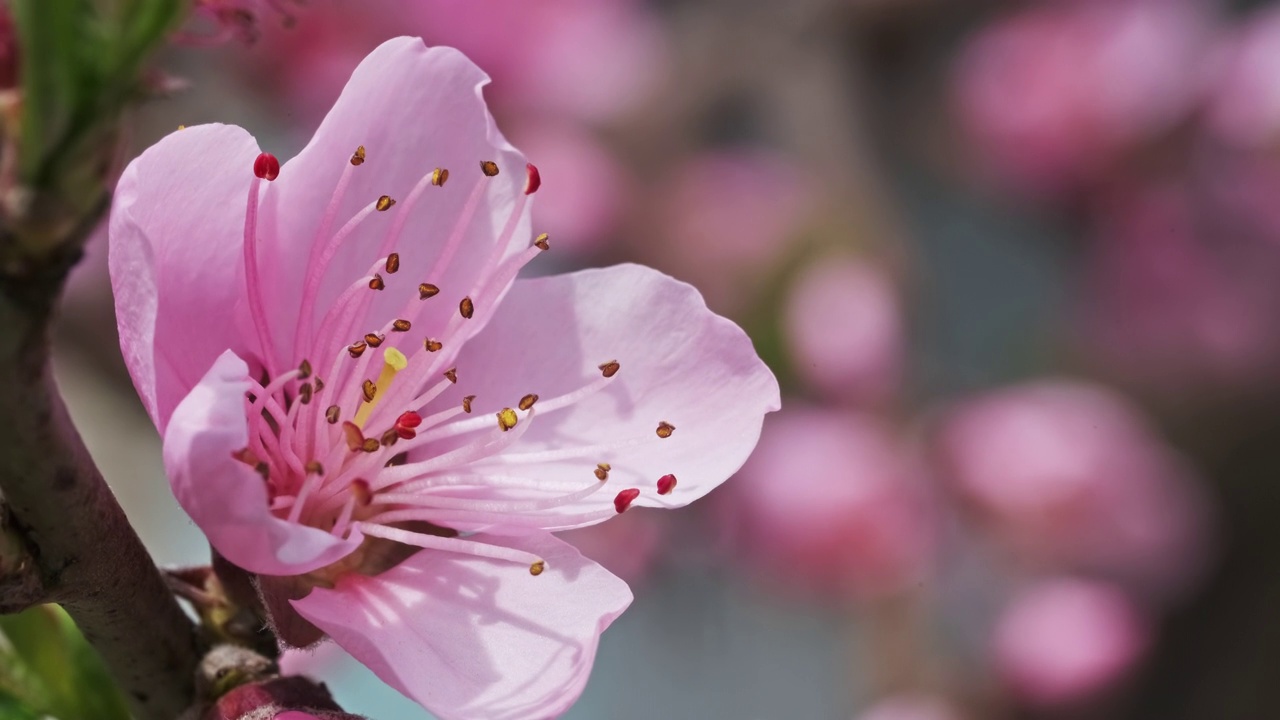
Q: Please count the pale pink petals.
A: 5